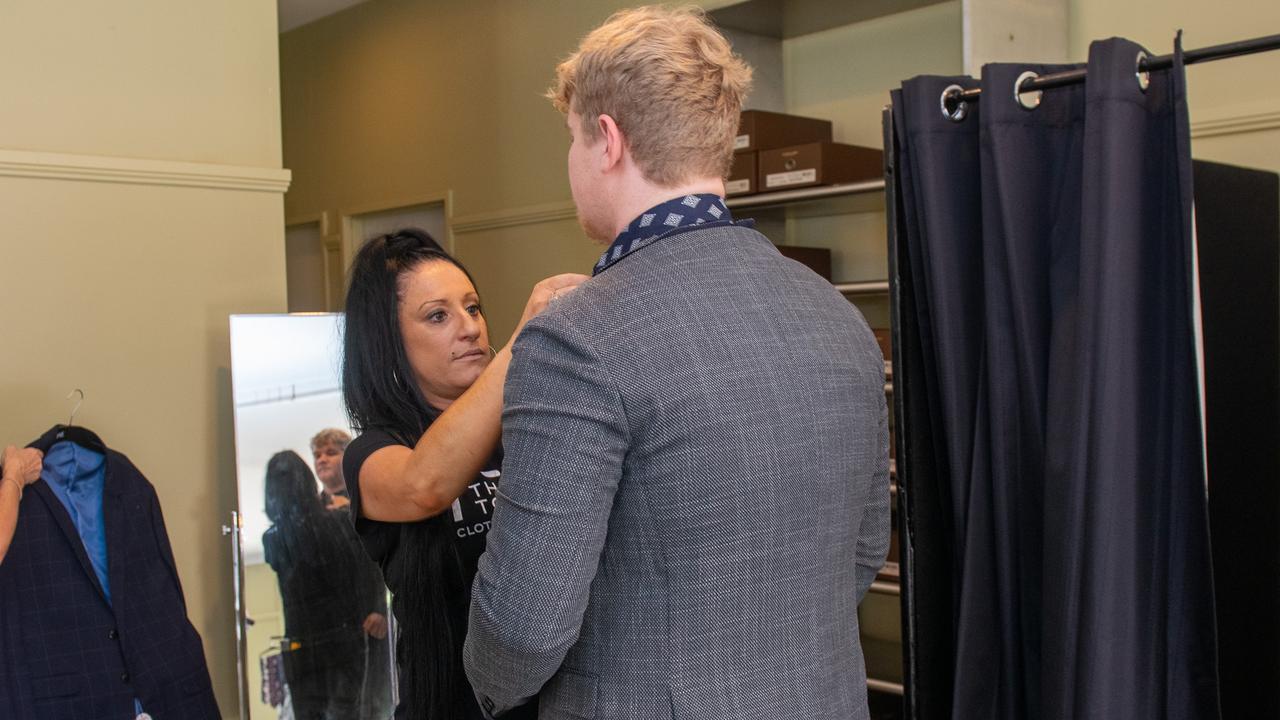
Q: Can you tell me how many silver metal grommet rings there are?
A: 3